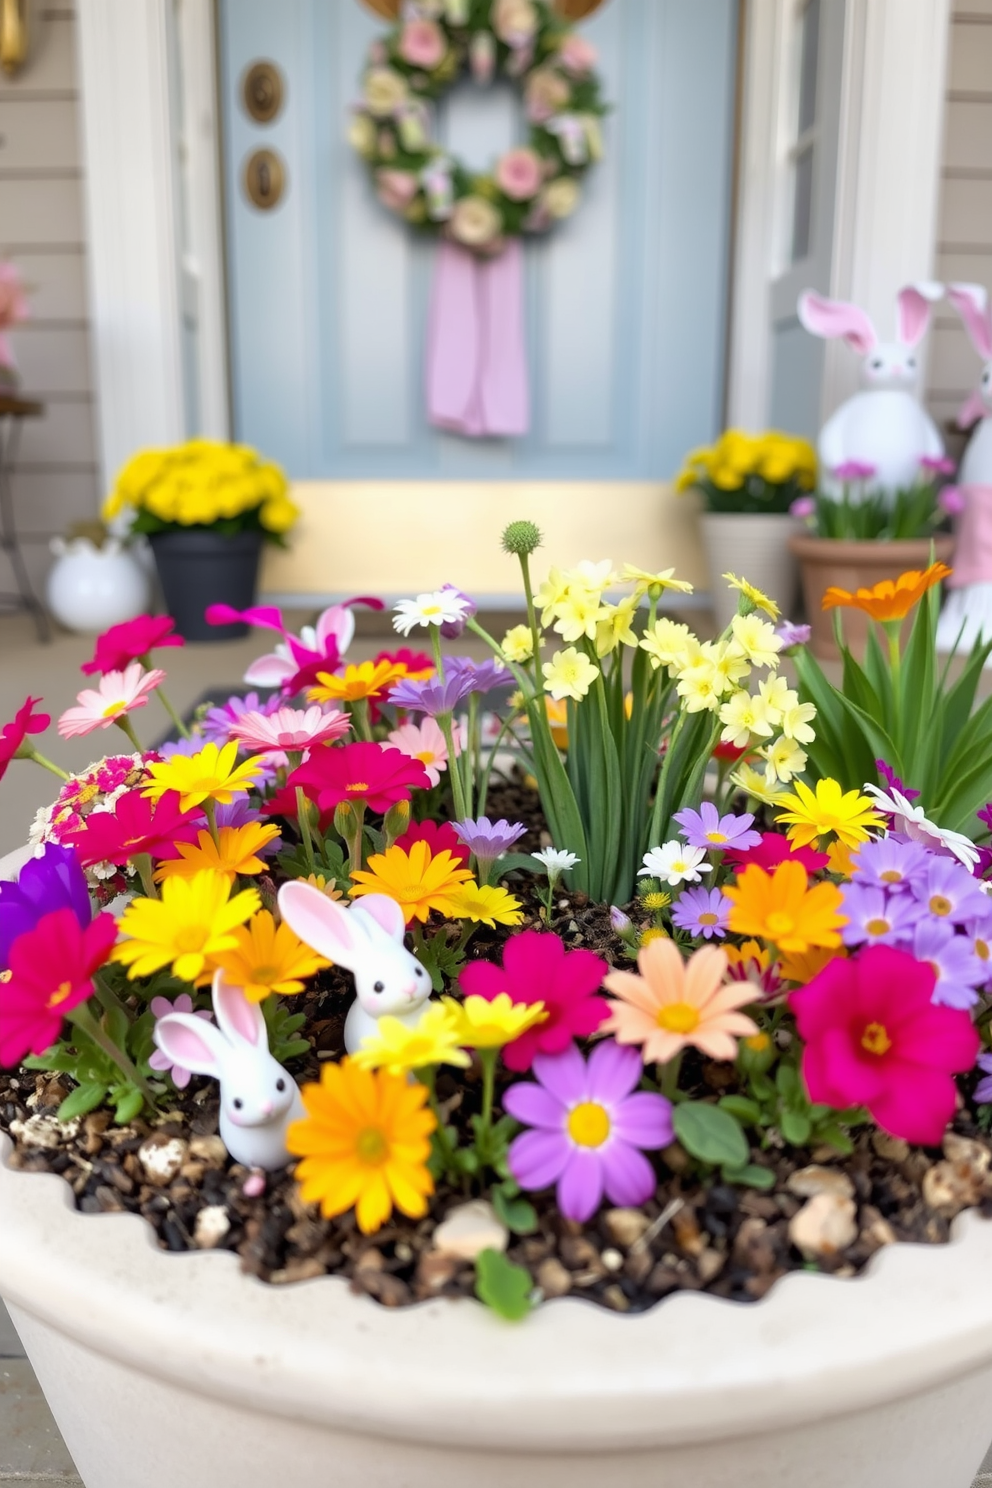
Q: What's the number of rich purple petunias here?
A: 1